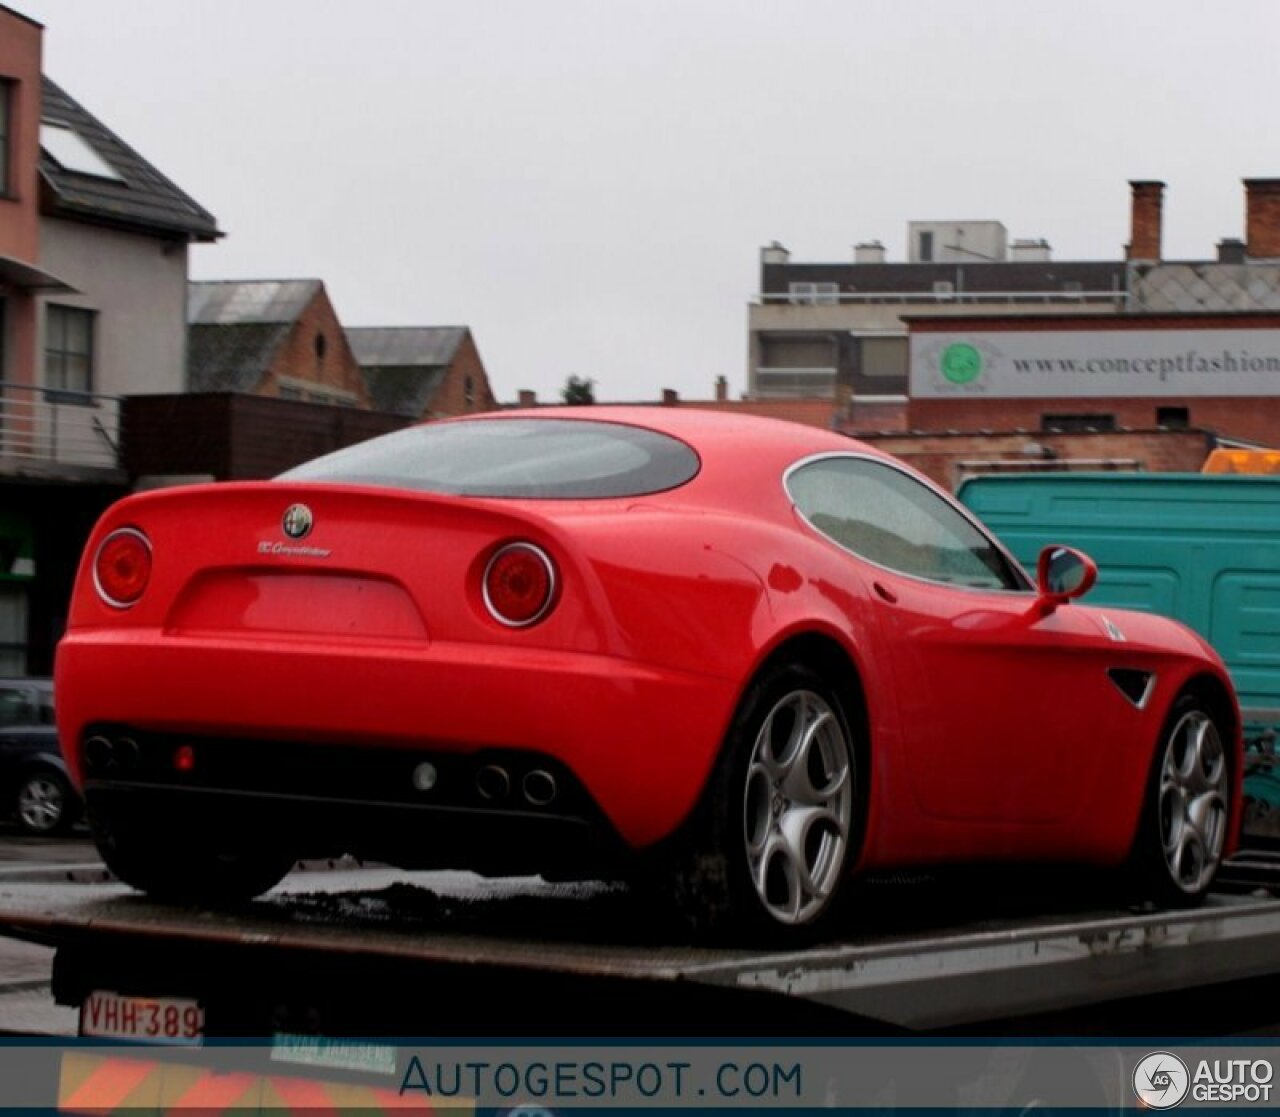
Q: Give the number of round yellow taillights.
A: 0